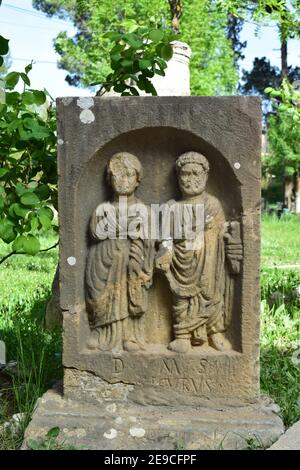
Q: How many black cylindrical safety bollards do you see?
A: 0